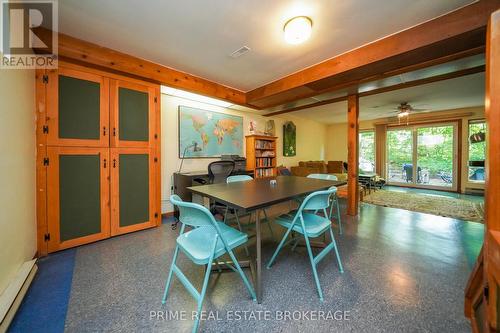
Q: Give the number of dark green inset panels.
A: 4